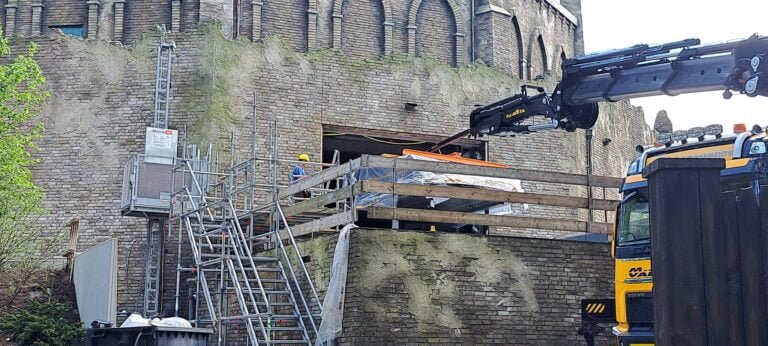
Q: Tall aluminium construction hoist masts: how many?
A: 1